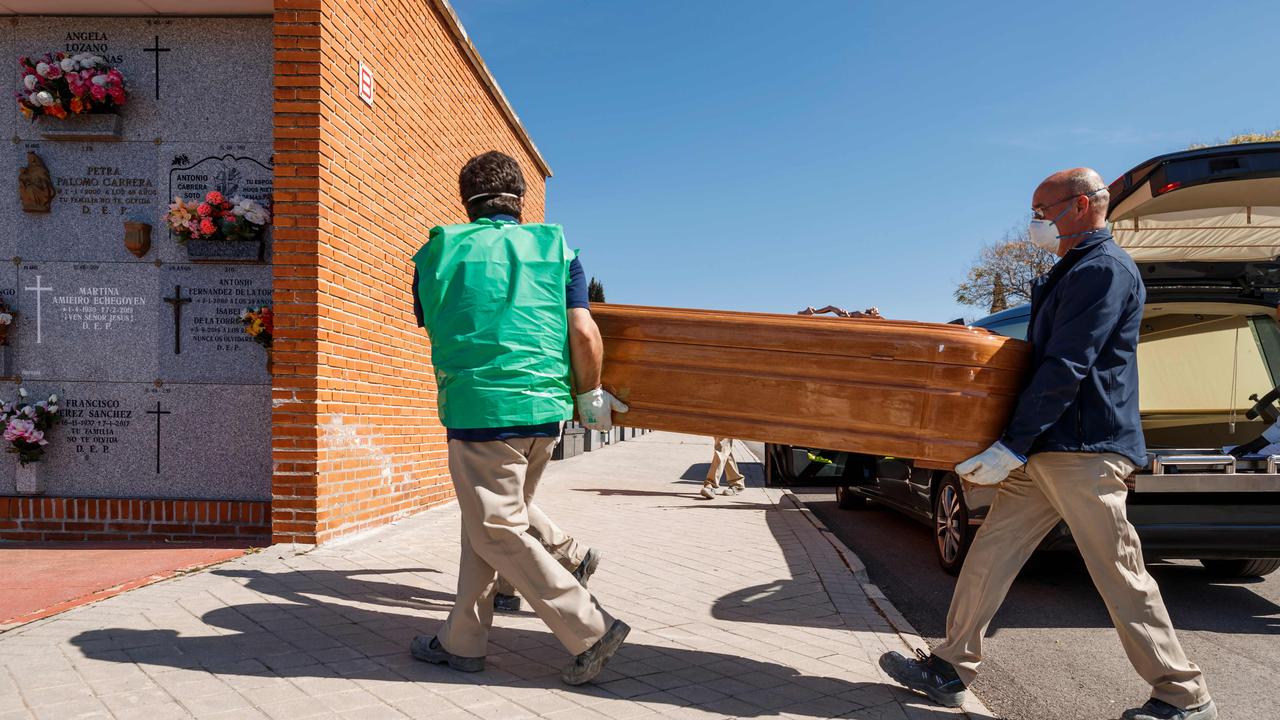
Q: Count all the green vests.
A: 1